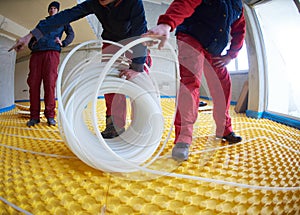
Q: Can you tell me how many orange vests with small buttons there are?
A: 0